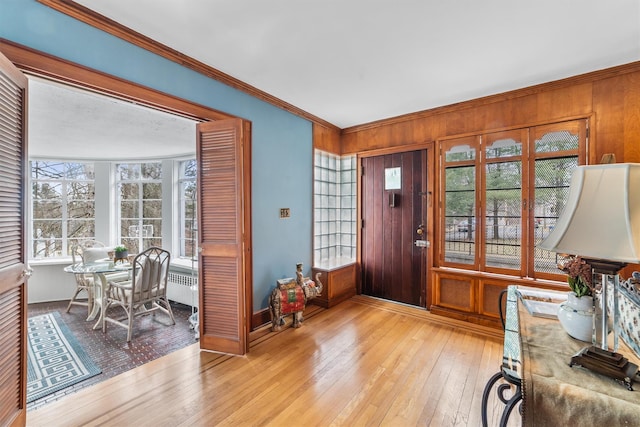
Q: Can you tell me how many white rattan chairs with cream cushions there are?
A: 2